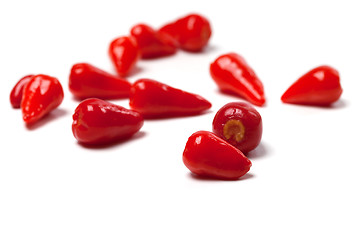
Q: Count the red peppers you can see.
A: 12